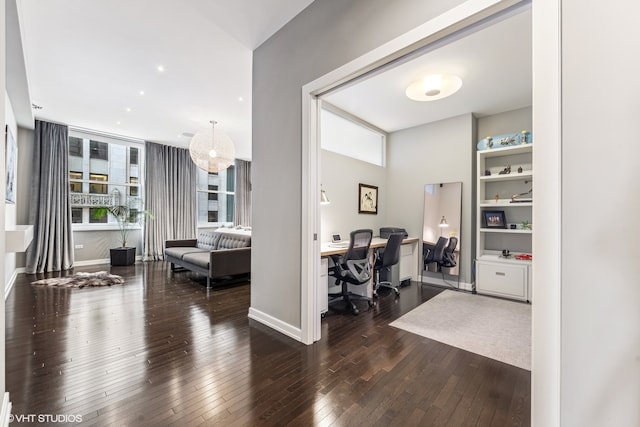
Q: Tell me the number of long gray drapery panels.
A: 3